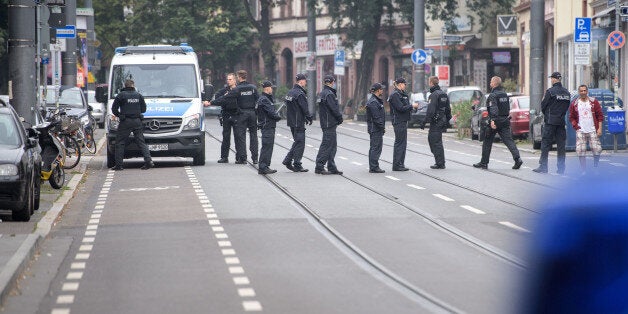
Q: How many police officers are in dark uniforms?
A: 11